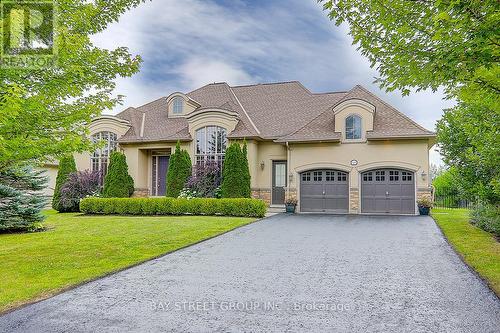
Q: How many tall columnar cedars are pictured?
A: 4